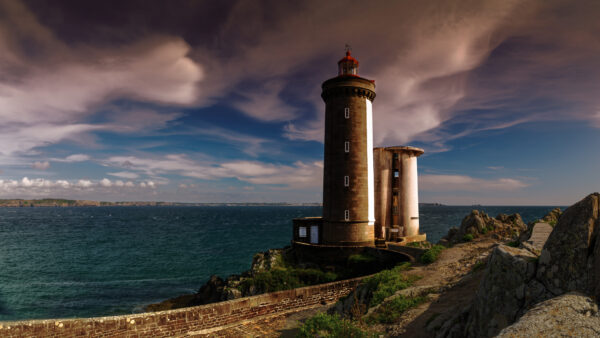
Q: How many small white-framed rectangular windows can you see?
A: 4